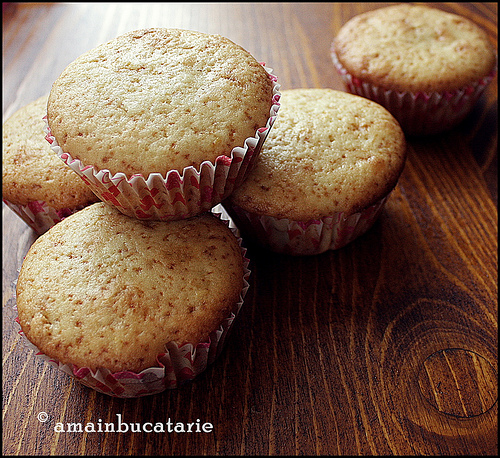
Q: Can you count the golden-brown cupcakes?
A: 5